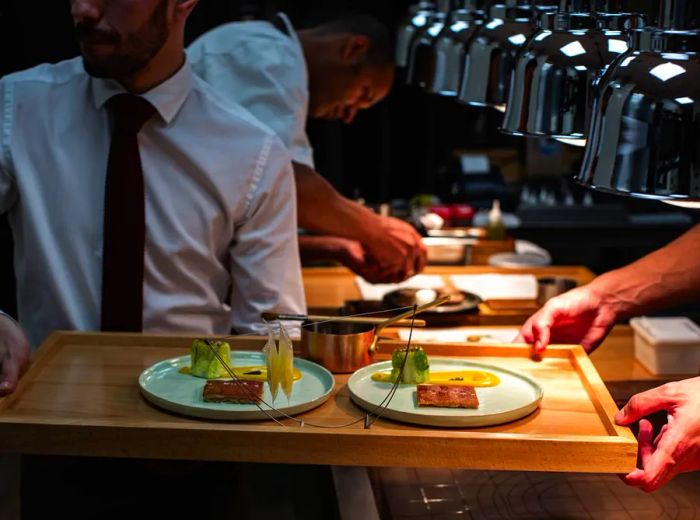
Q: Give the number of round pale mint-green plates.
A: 2